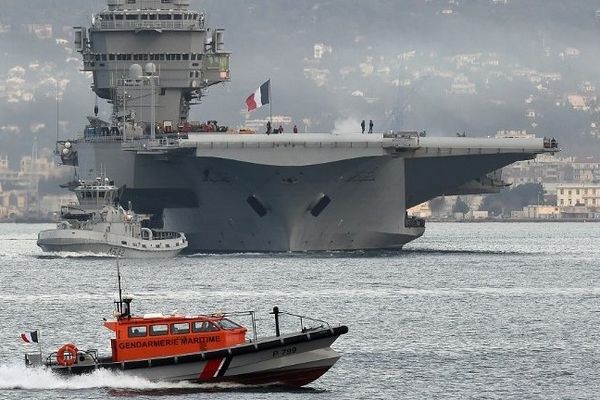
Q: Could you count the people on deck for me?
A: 5